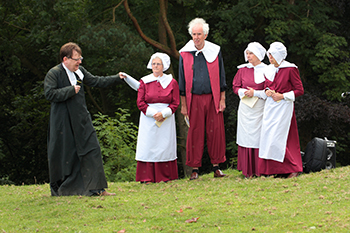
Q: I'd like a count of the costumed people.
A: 5